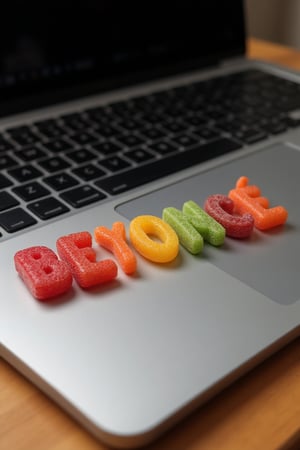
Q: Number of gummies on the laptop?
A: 7